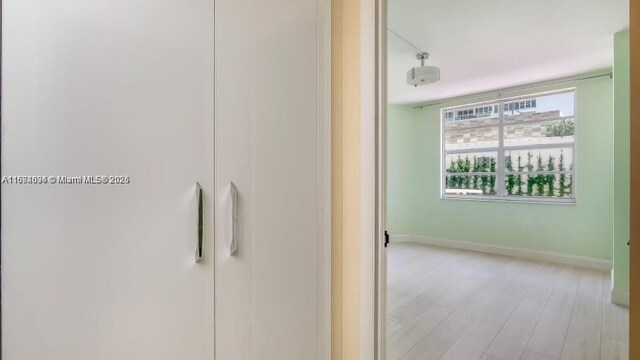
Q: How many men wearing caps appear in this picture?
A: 0